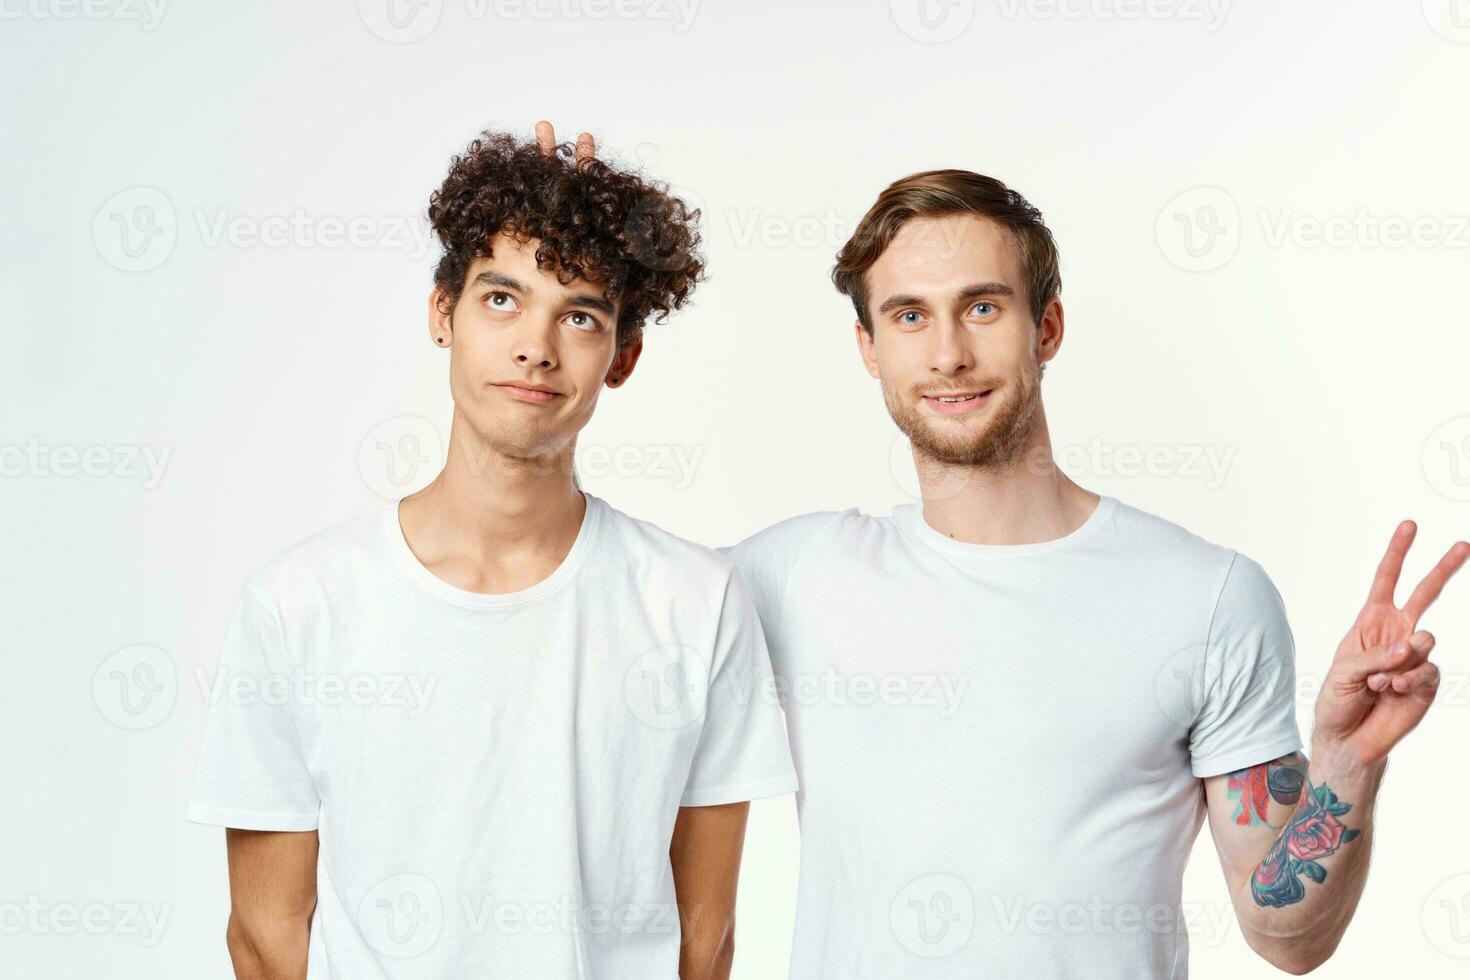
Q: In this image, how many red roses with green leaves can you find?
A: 1